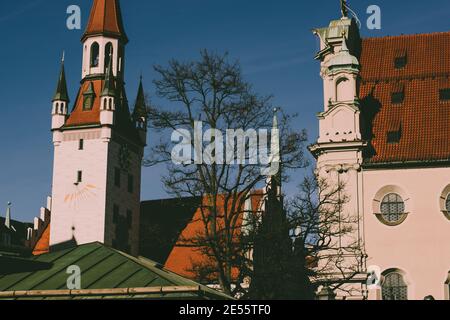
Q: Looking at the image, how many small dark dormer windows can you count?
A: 4